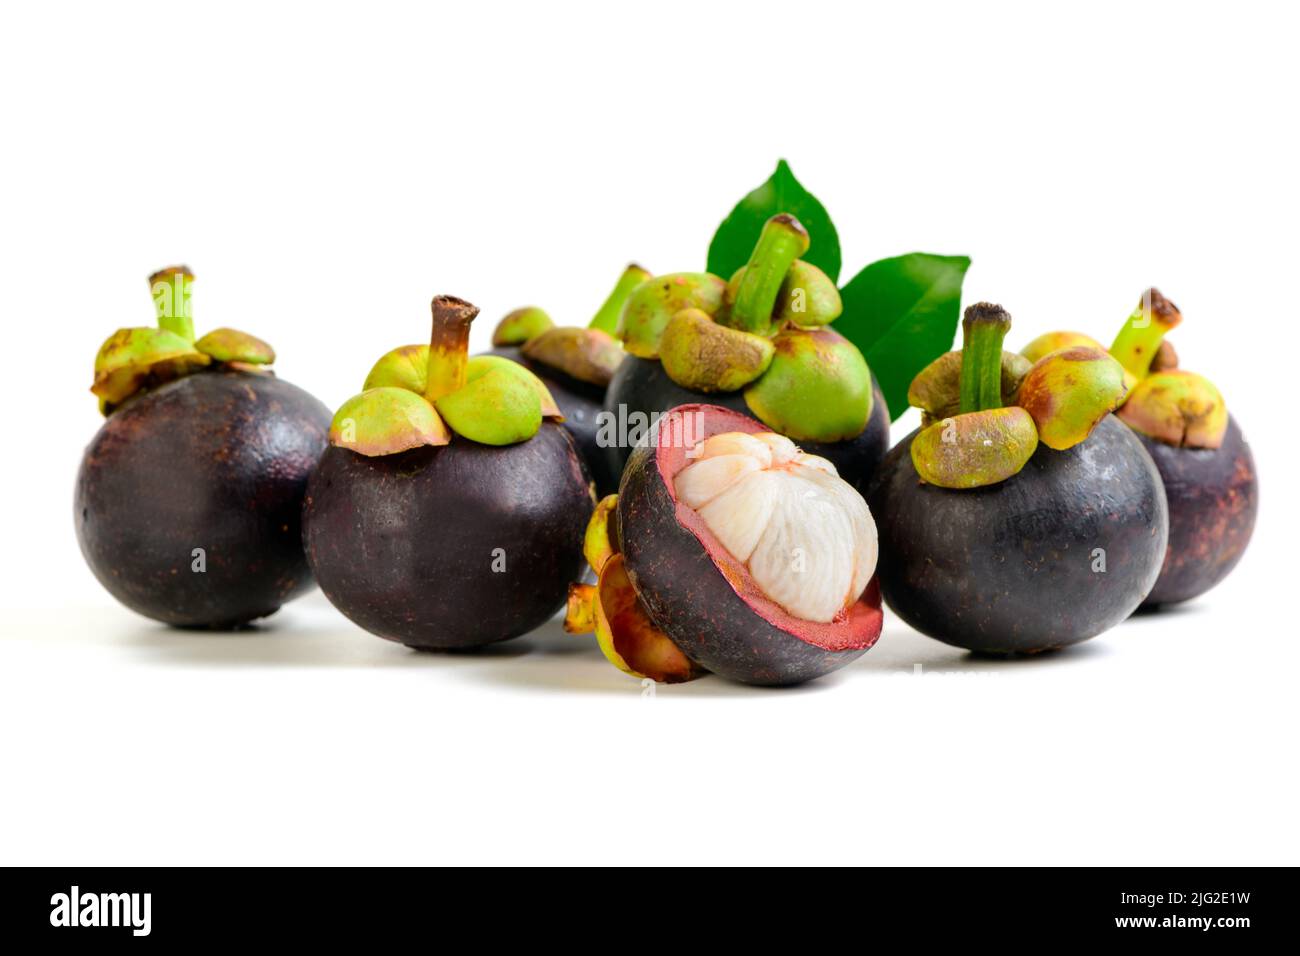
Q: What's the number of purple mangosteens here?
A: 7